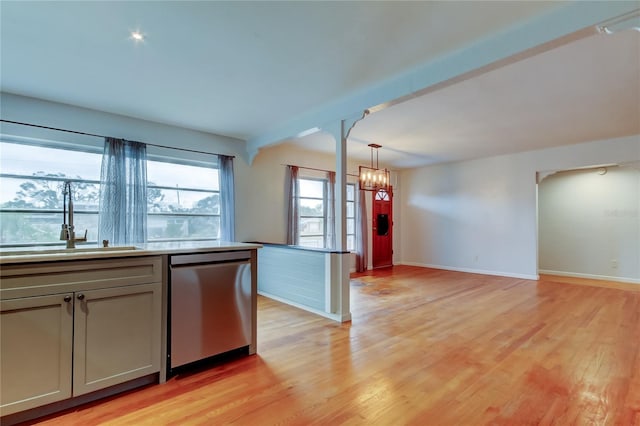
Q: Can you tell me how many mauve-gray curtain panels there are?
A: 3